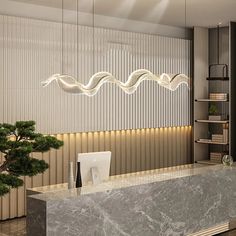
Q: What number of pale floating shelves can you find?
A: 4